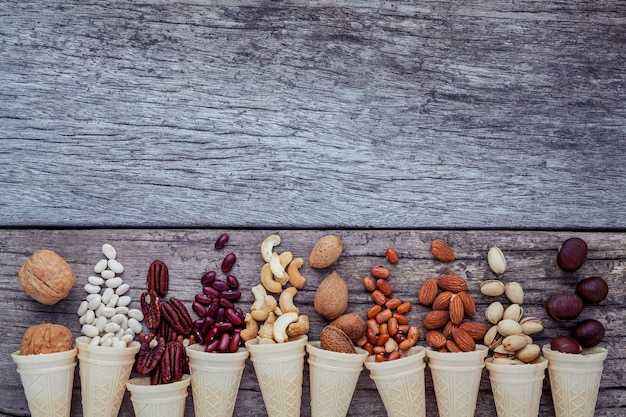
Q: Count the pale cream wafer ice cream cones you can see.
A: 10